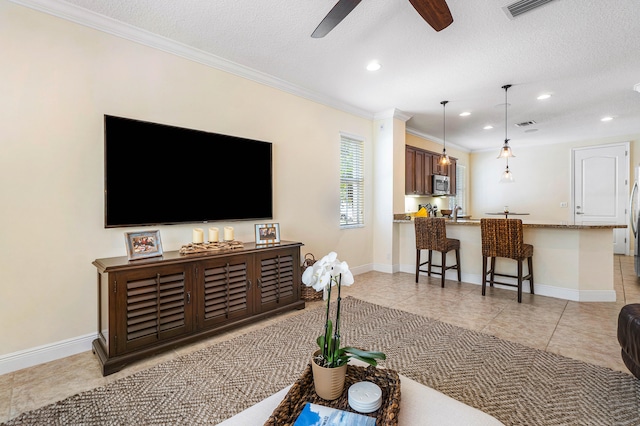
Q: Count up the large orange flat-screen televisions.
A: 0